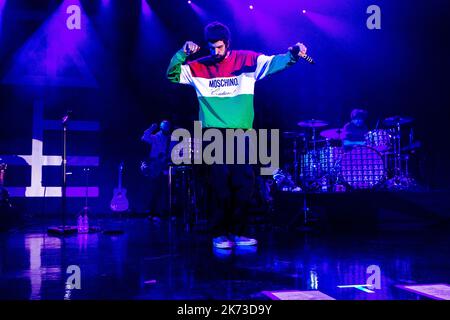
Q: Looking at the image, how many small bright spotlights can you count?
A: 3